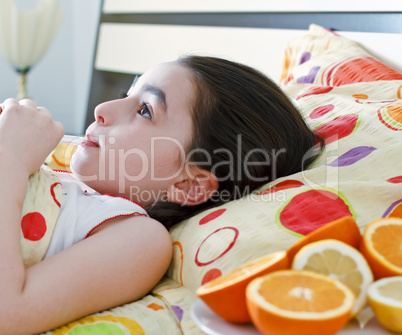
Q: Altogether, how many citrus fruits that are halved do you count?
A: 6